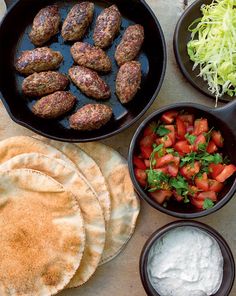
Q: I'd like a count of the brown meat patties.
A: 11